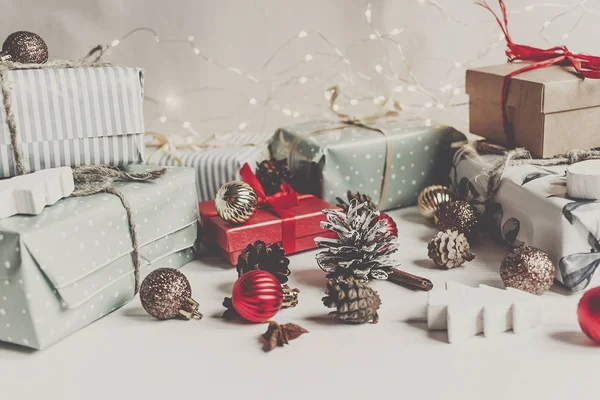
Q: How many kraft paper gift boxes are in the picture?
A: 1